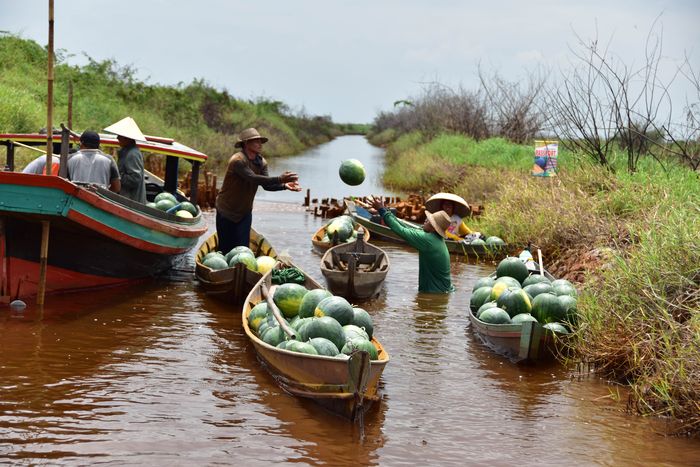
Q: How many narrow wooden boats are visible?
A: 6